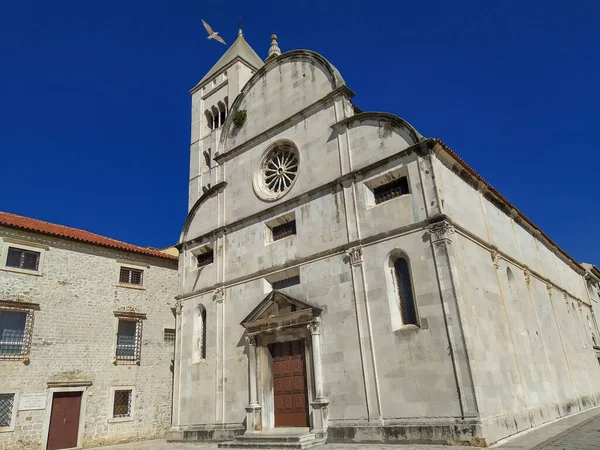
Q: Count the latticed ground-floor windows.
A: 2